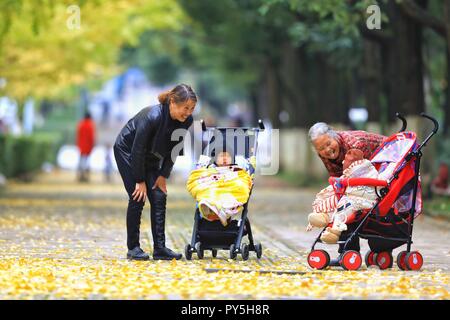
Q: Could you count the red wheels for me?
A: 6